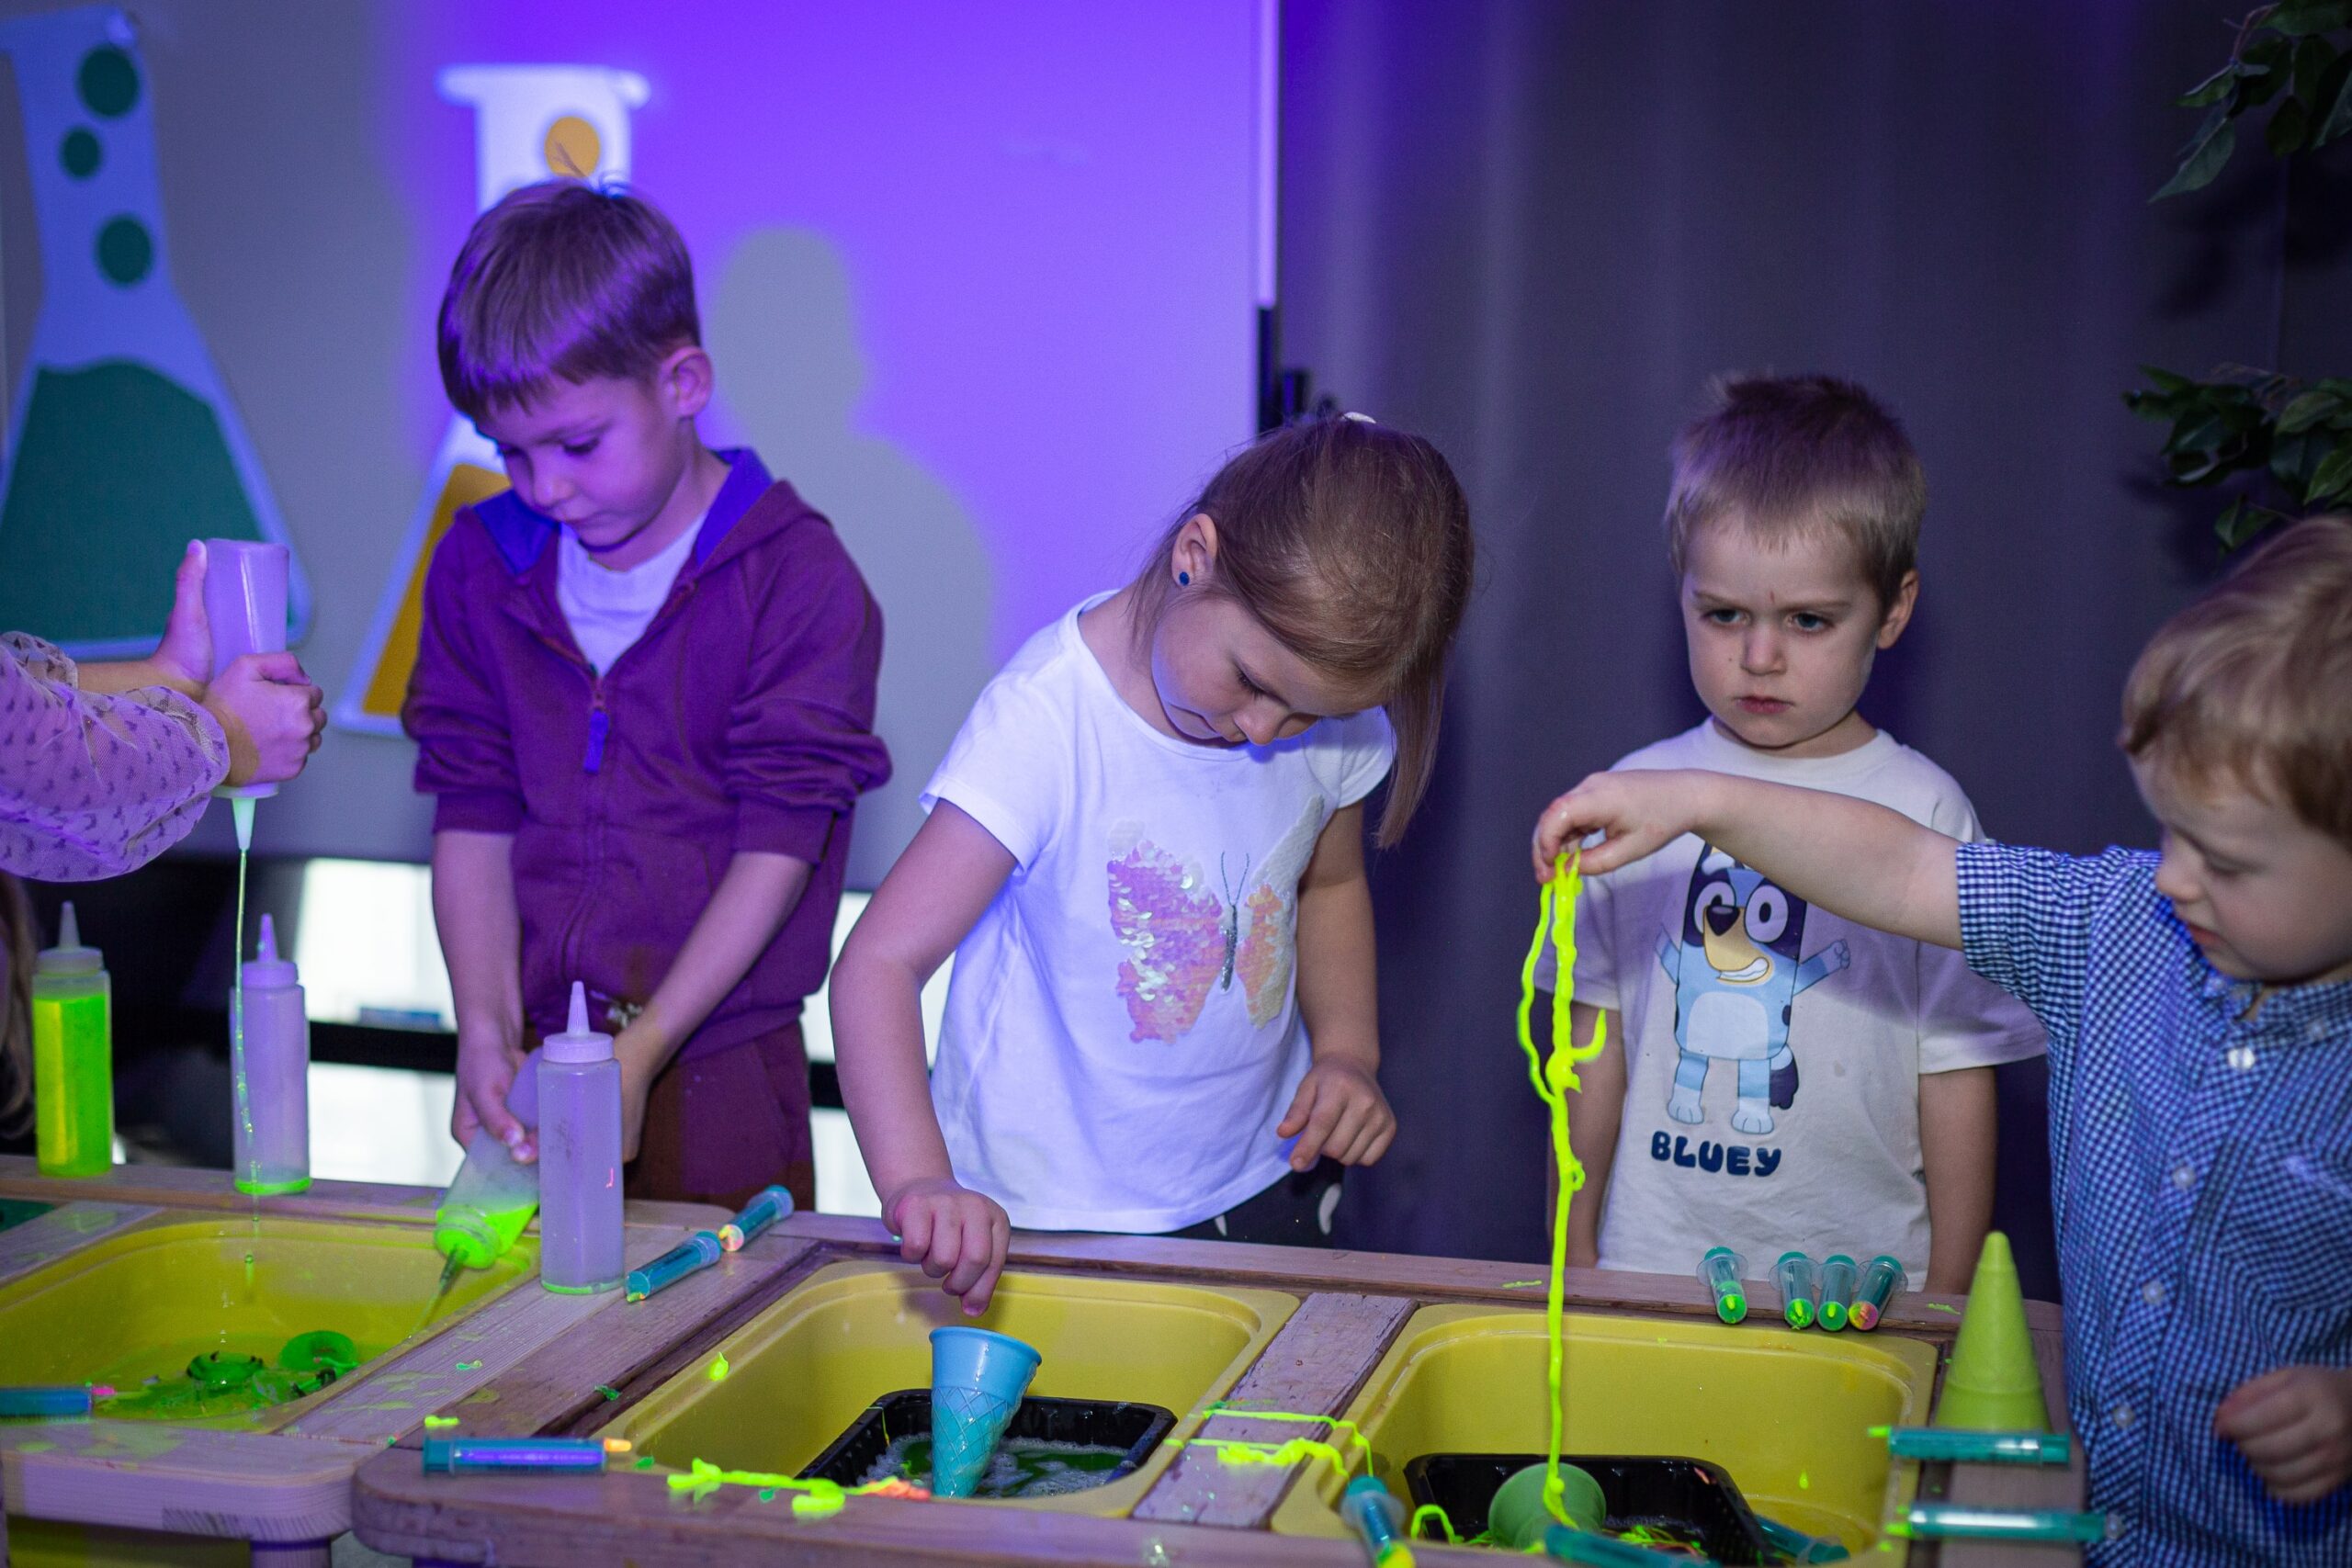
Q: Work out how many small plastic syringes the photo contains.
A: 13